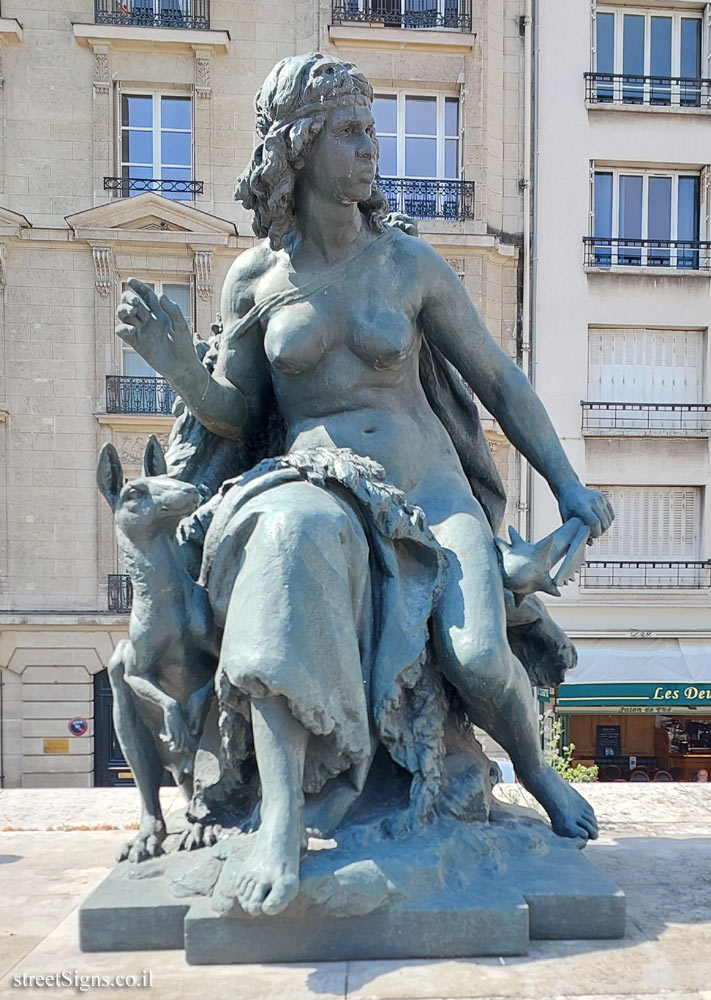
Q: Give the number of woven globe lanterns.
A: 0